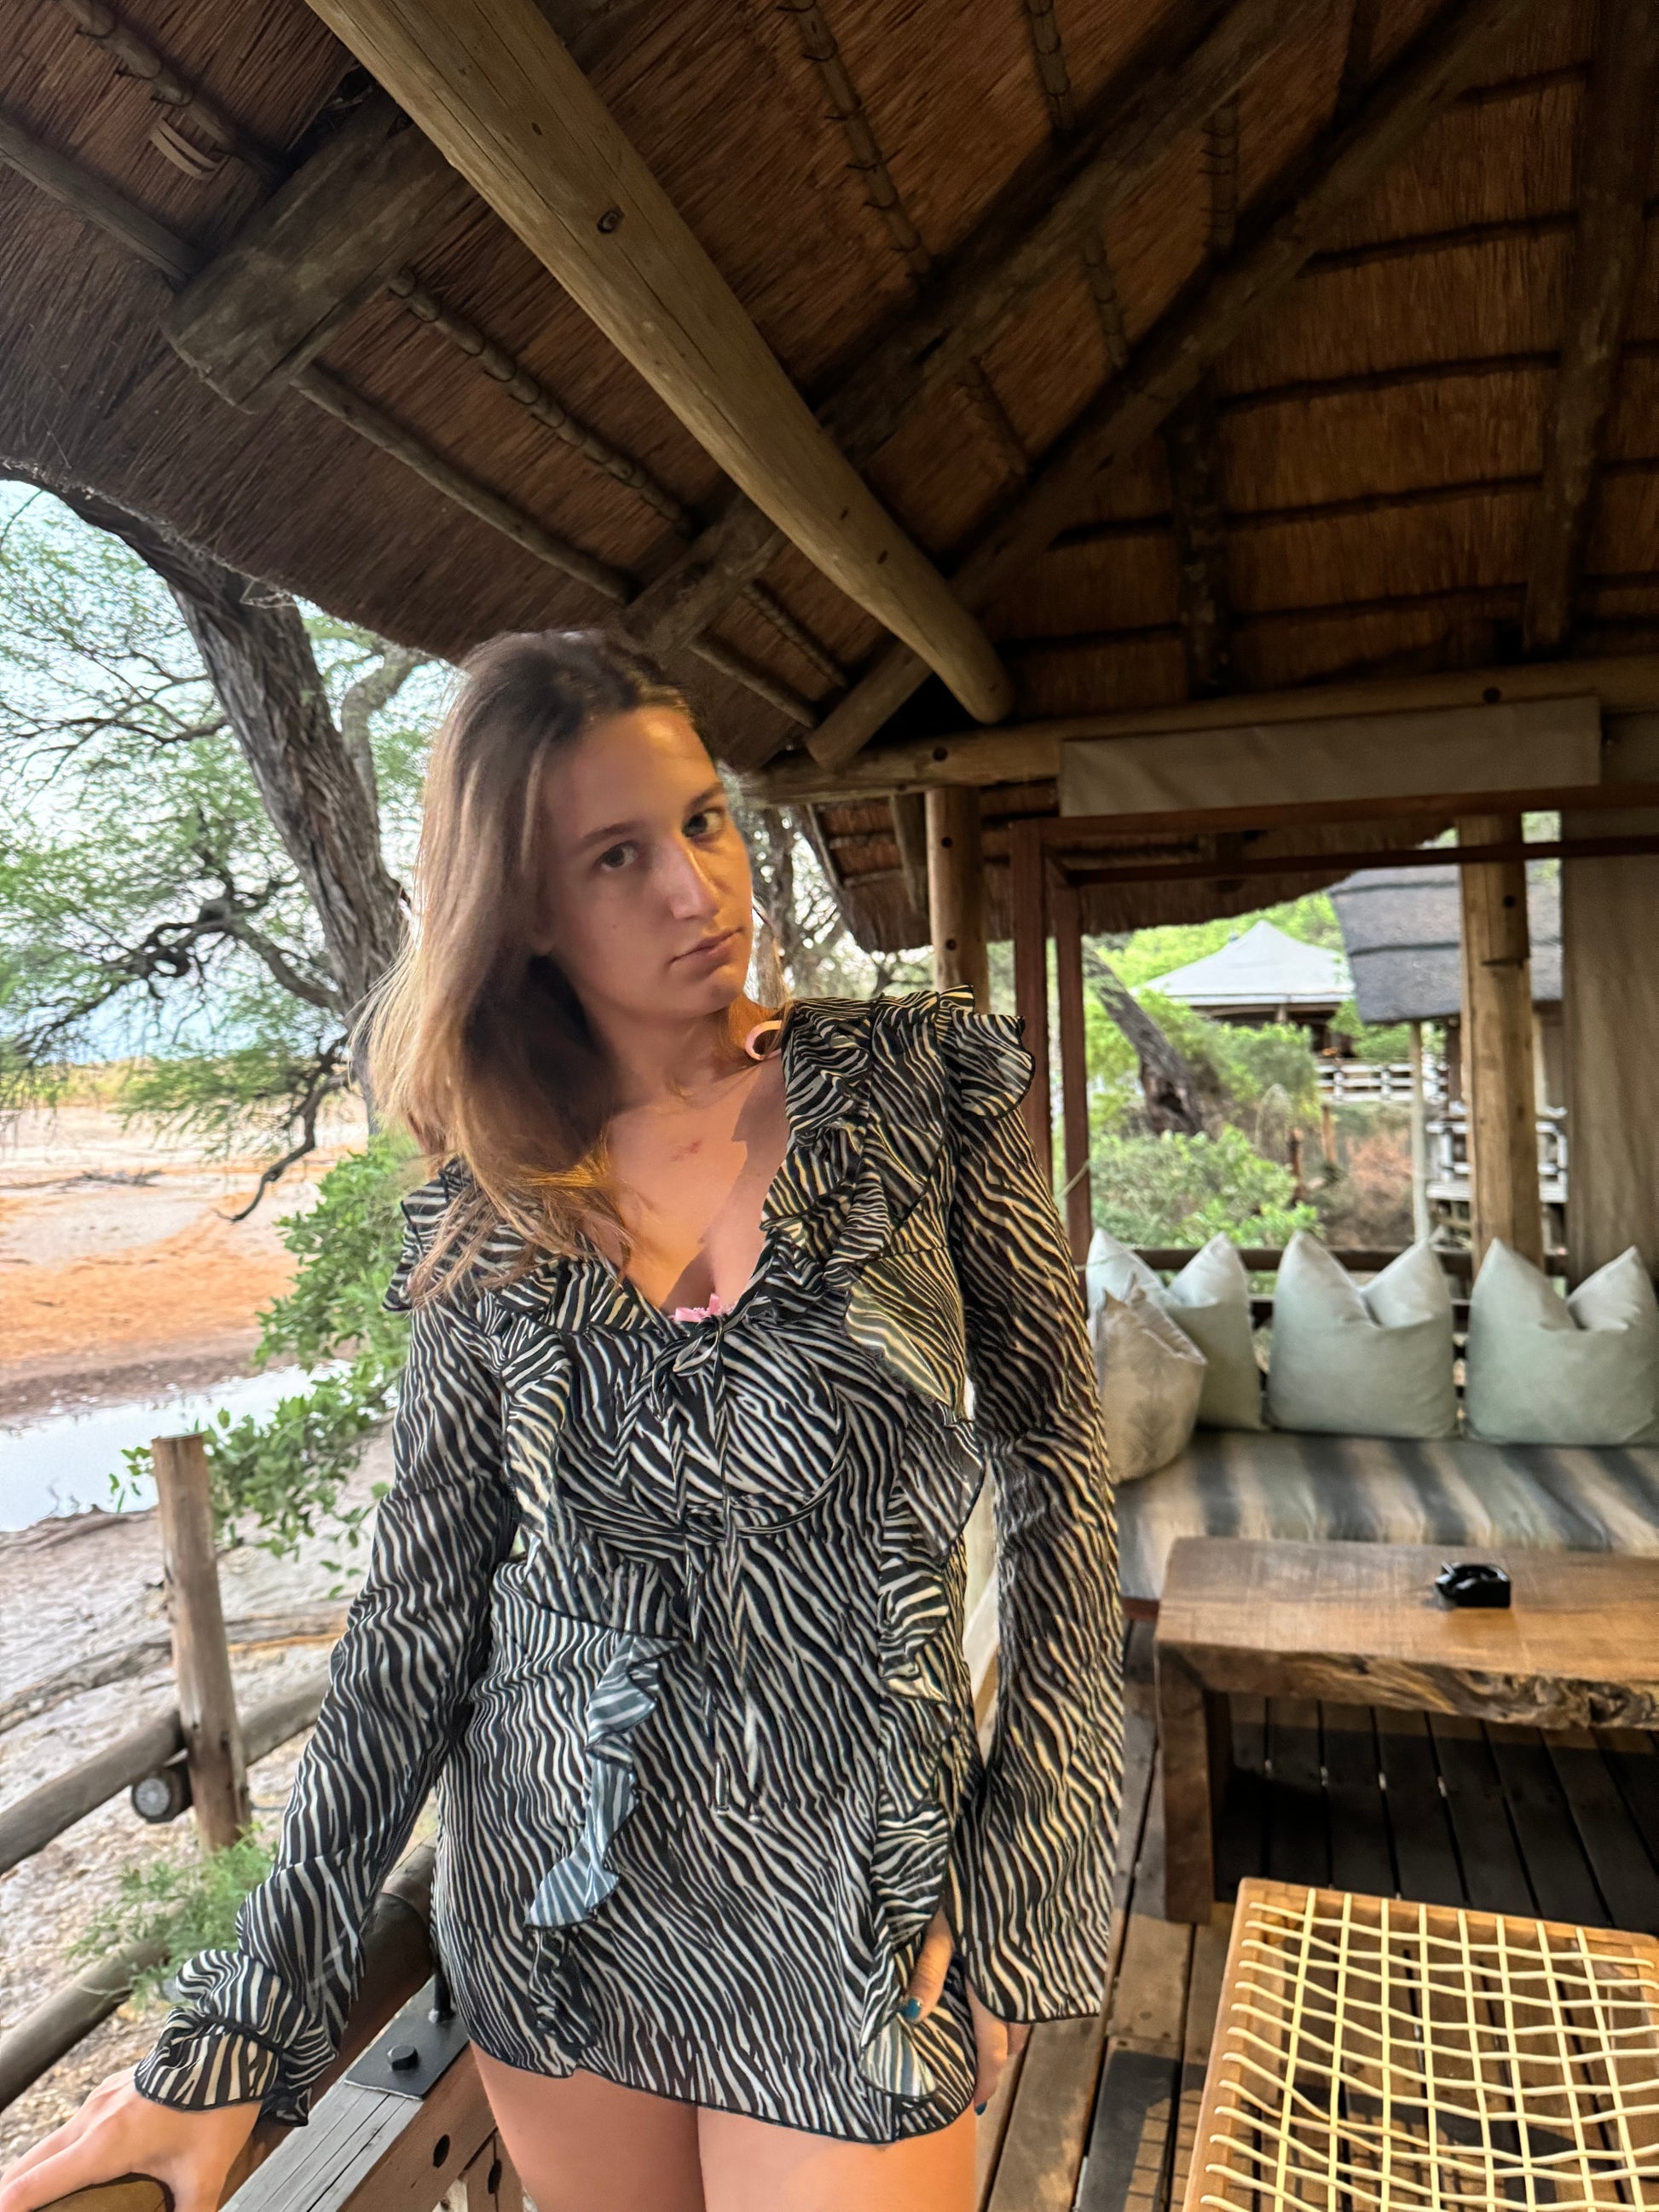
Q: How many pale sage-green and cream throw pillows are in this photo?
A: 4